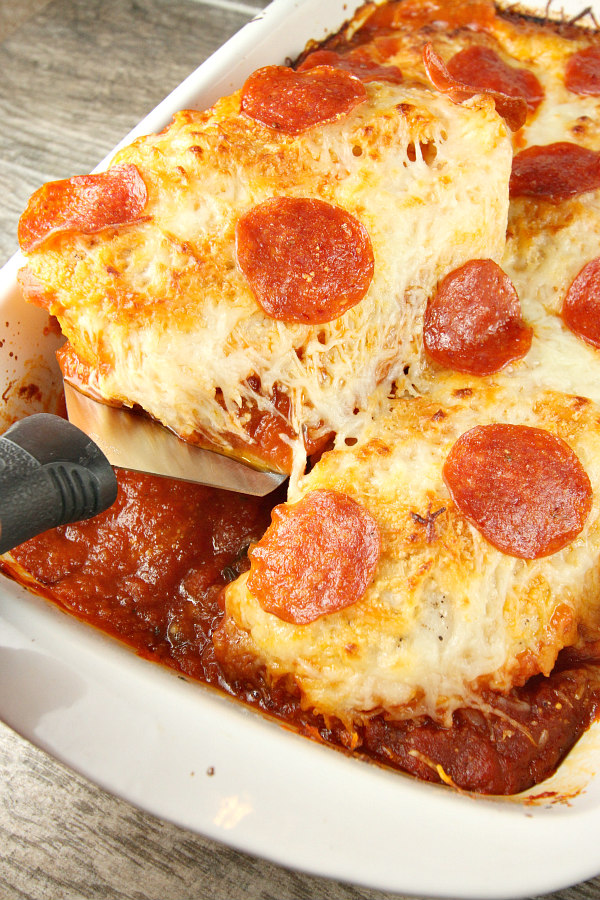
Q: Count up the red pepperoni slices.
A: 12